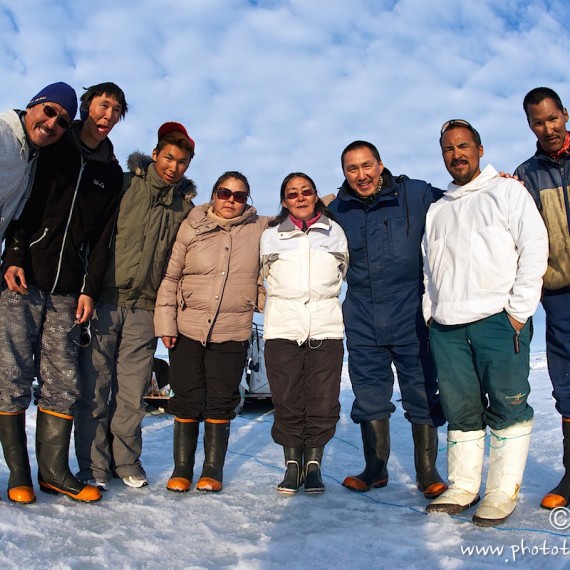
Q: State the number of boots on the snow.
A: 11